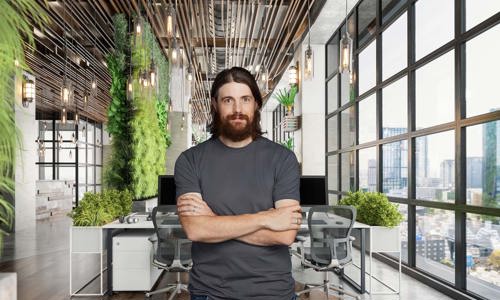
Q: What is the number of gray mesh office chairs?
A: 2